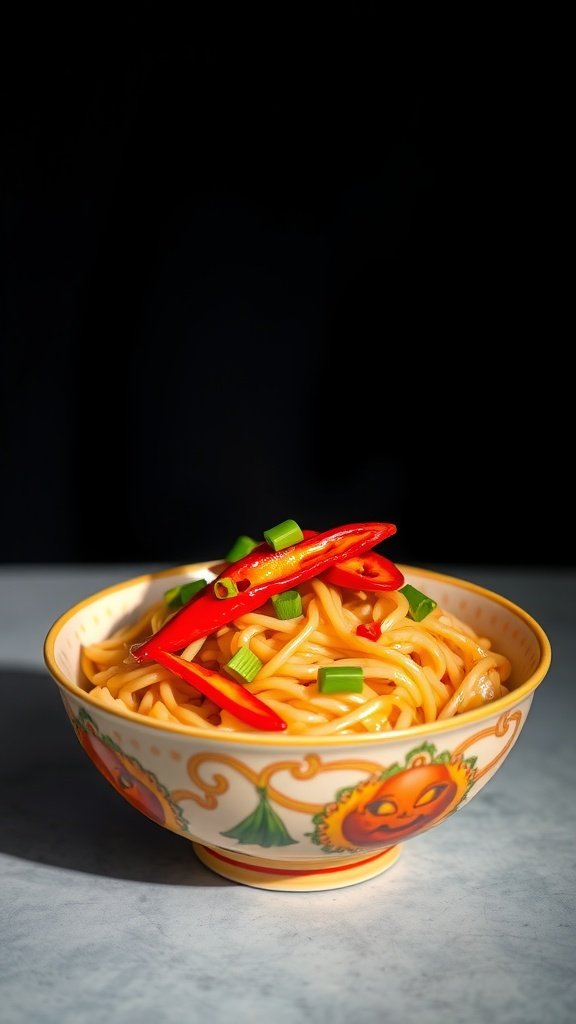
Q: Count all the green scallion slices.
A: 8